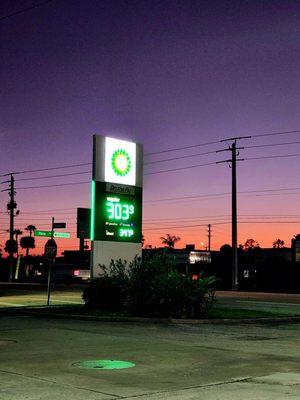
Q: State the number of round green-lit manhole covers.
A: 1